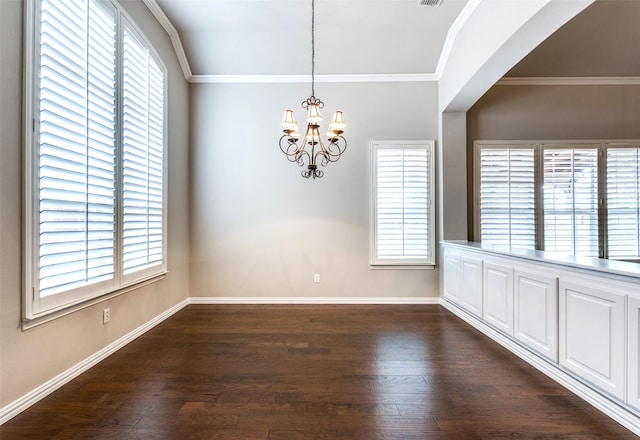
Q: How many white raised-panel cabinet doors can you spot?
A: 6